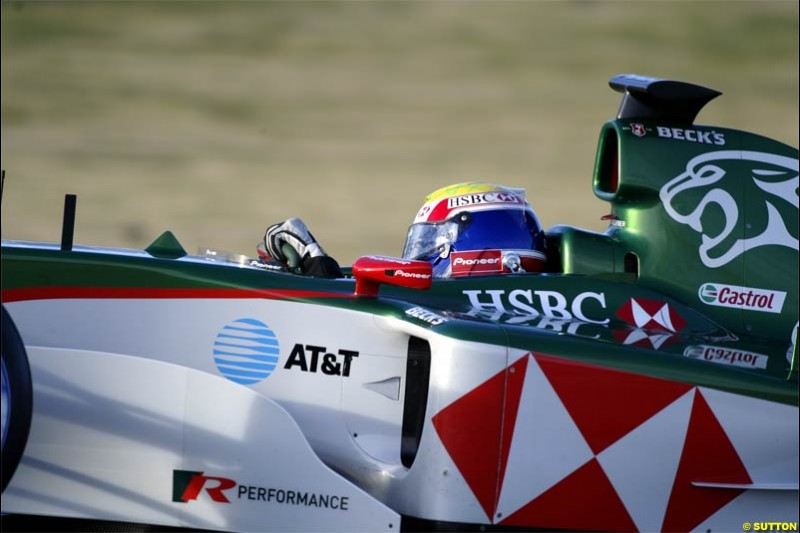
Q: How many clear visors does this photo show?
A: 1